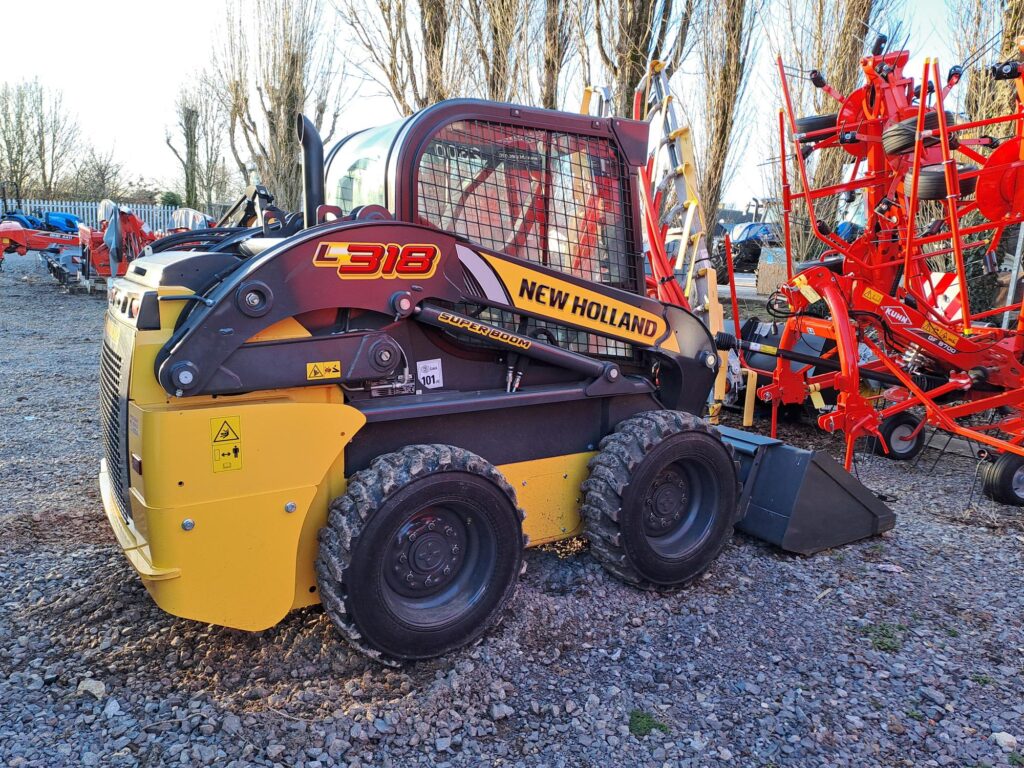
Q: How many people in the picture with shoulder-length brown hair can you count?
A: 0